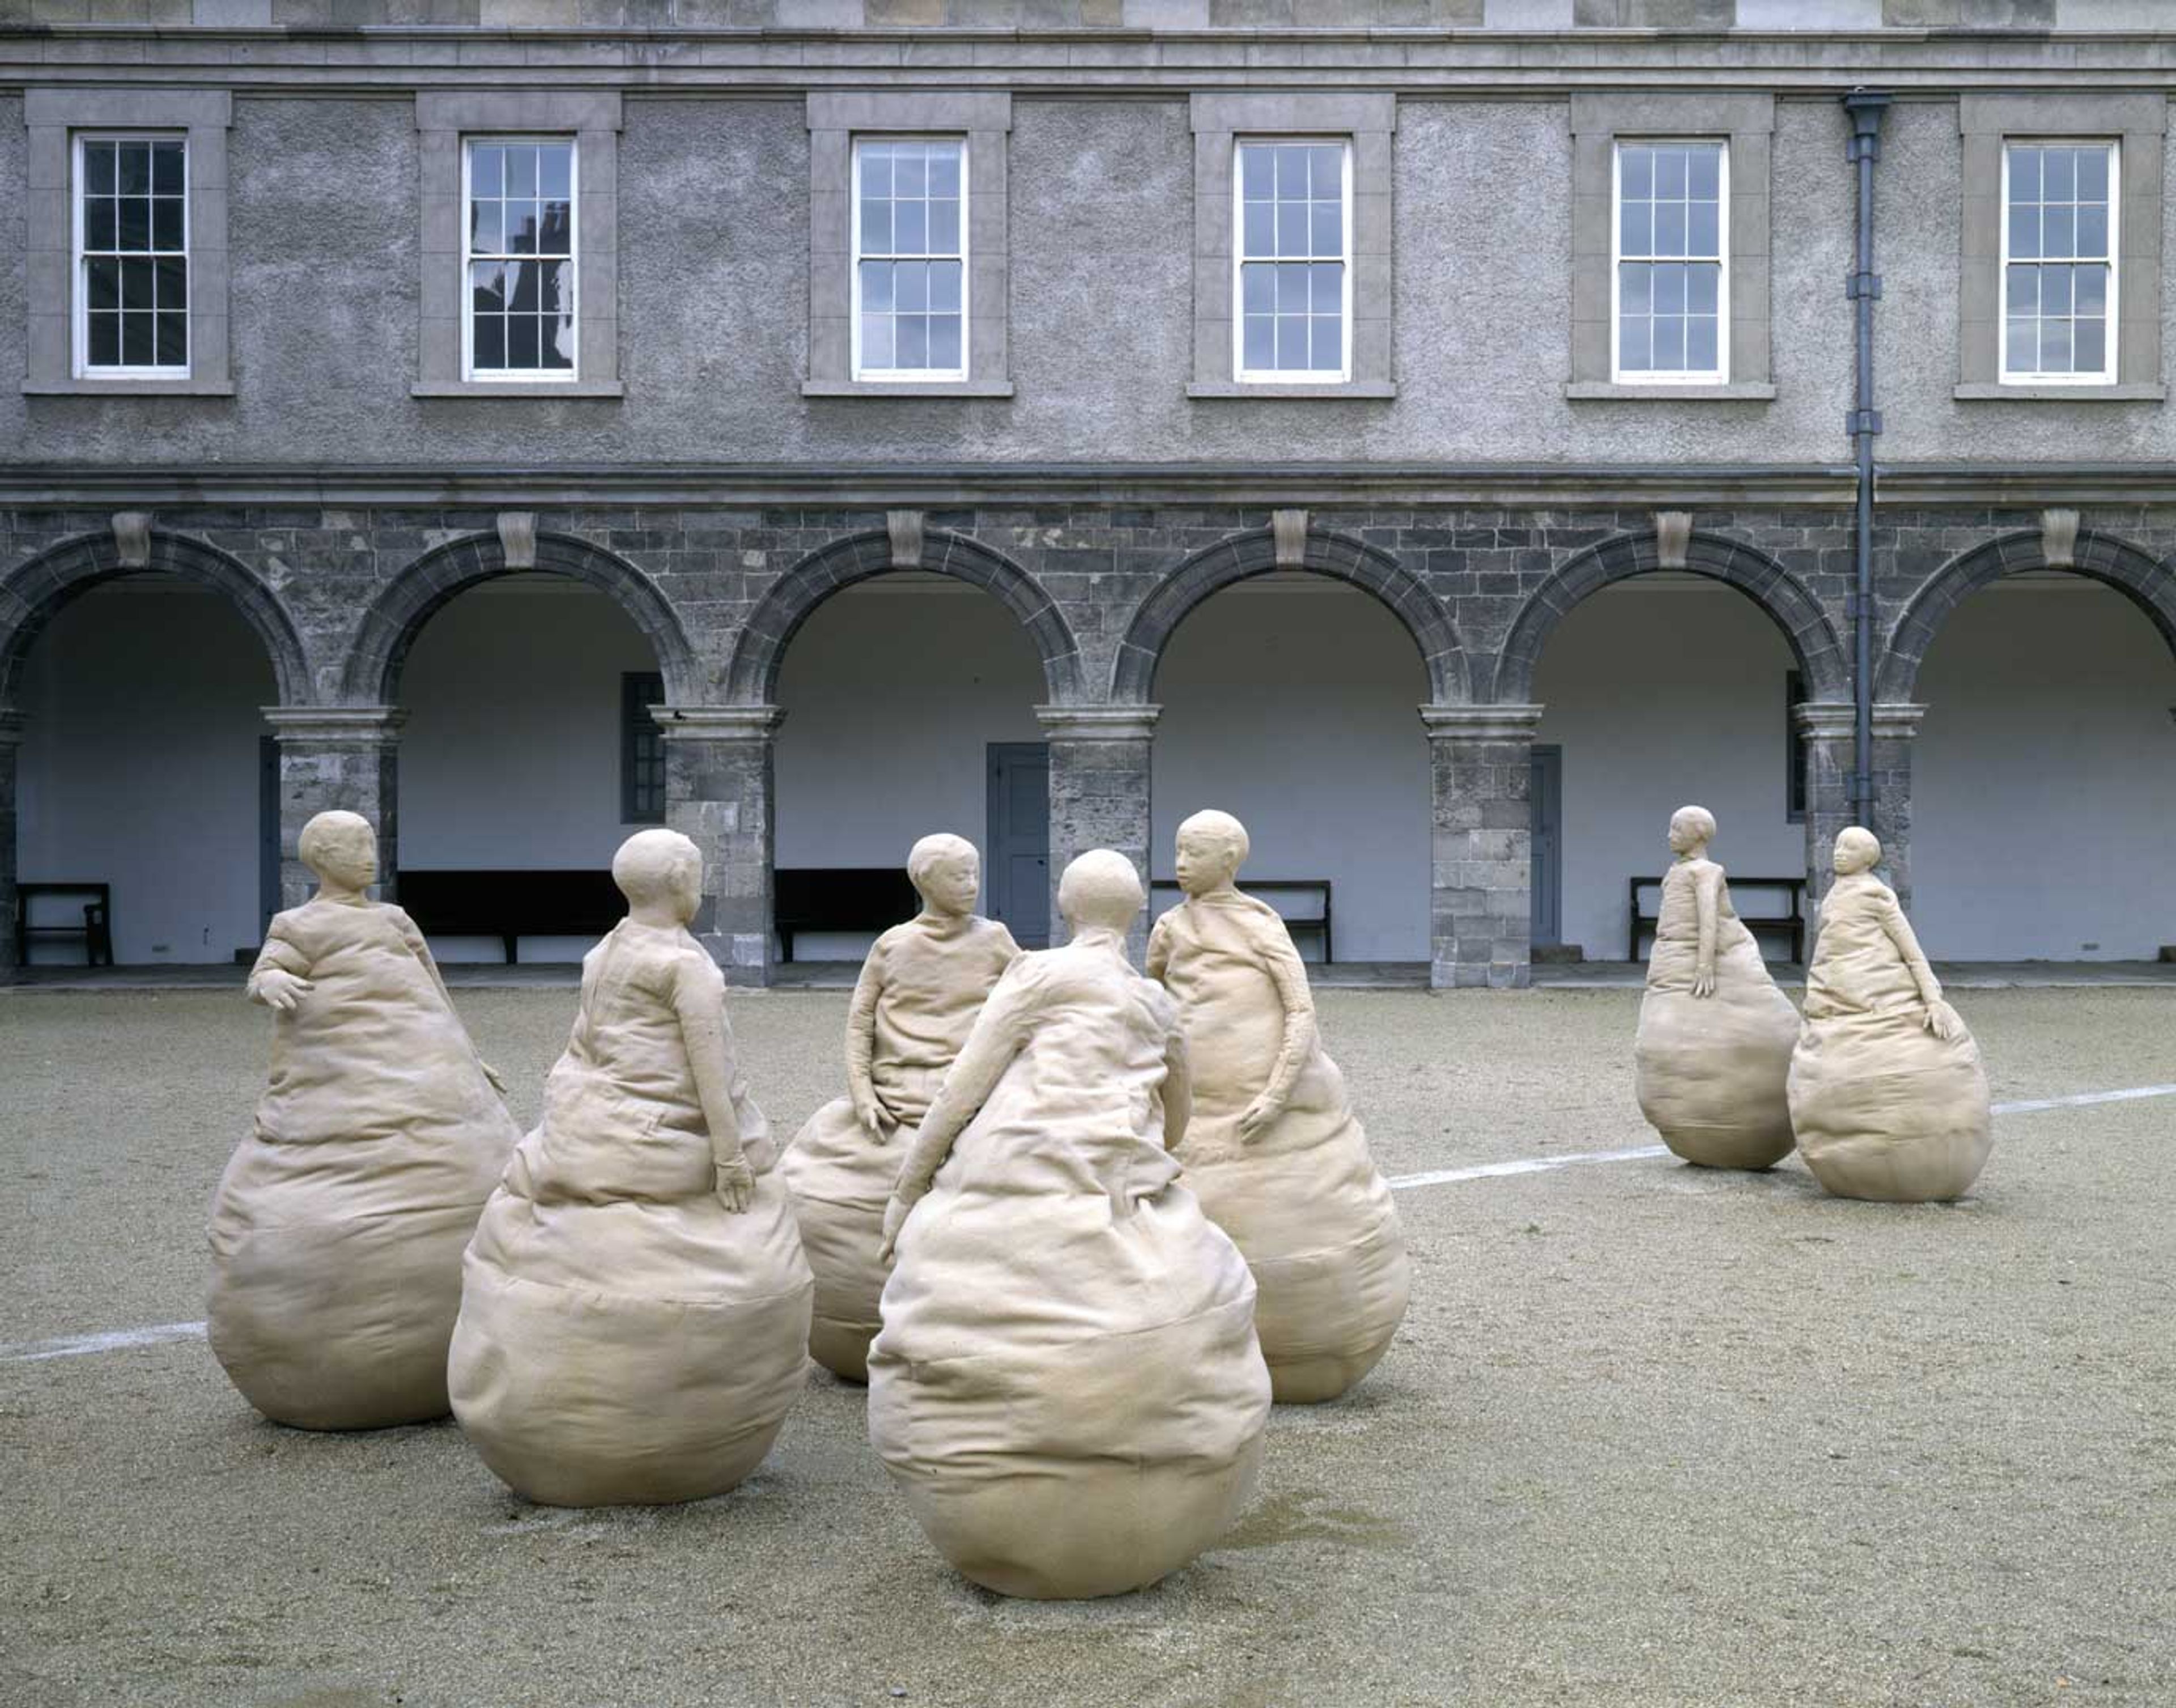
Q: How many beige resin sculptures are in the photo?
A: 7